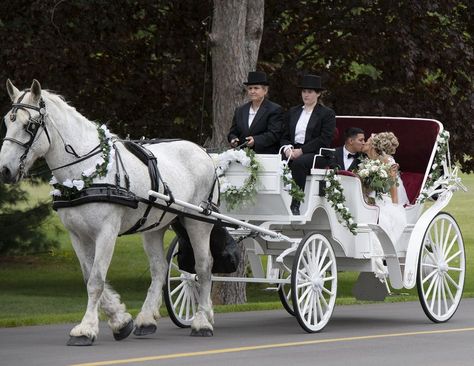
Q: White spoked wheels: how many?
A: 4